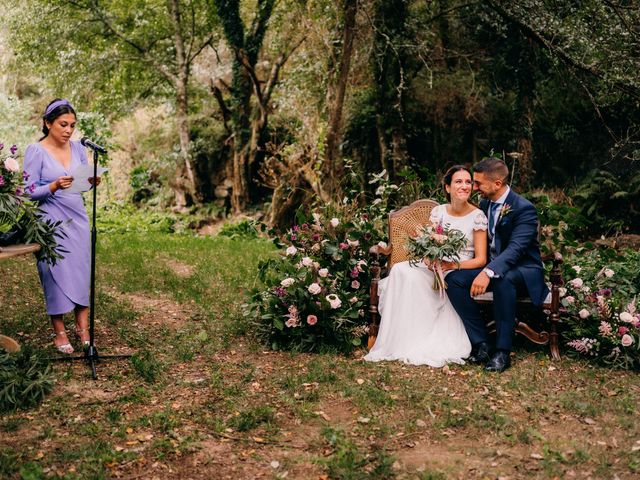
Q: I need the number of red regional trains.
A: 0